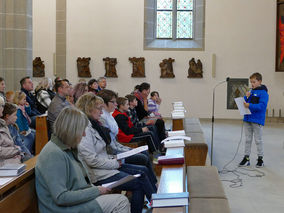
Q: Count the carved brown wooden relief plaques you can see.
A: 6